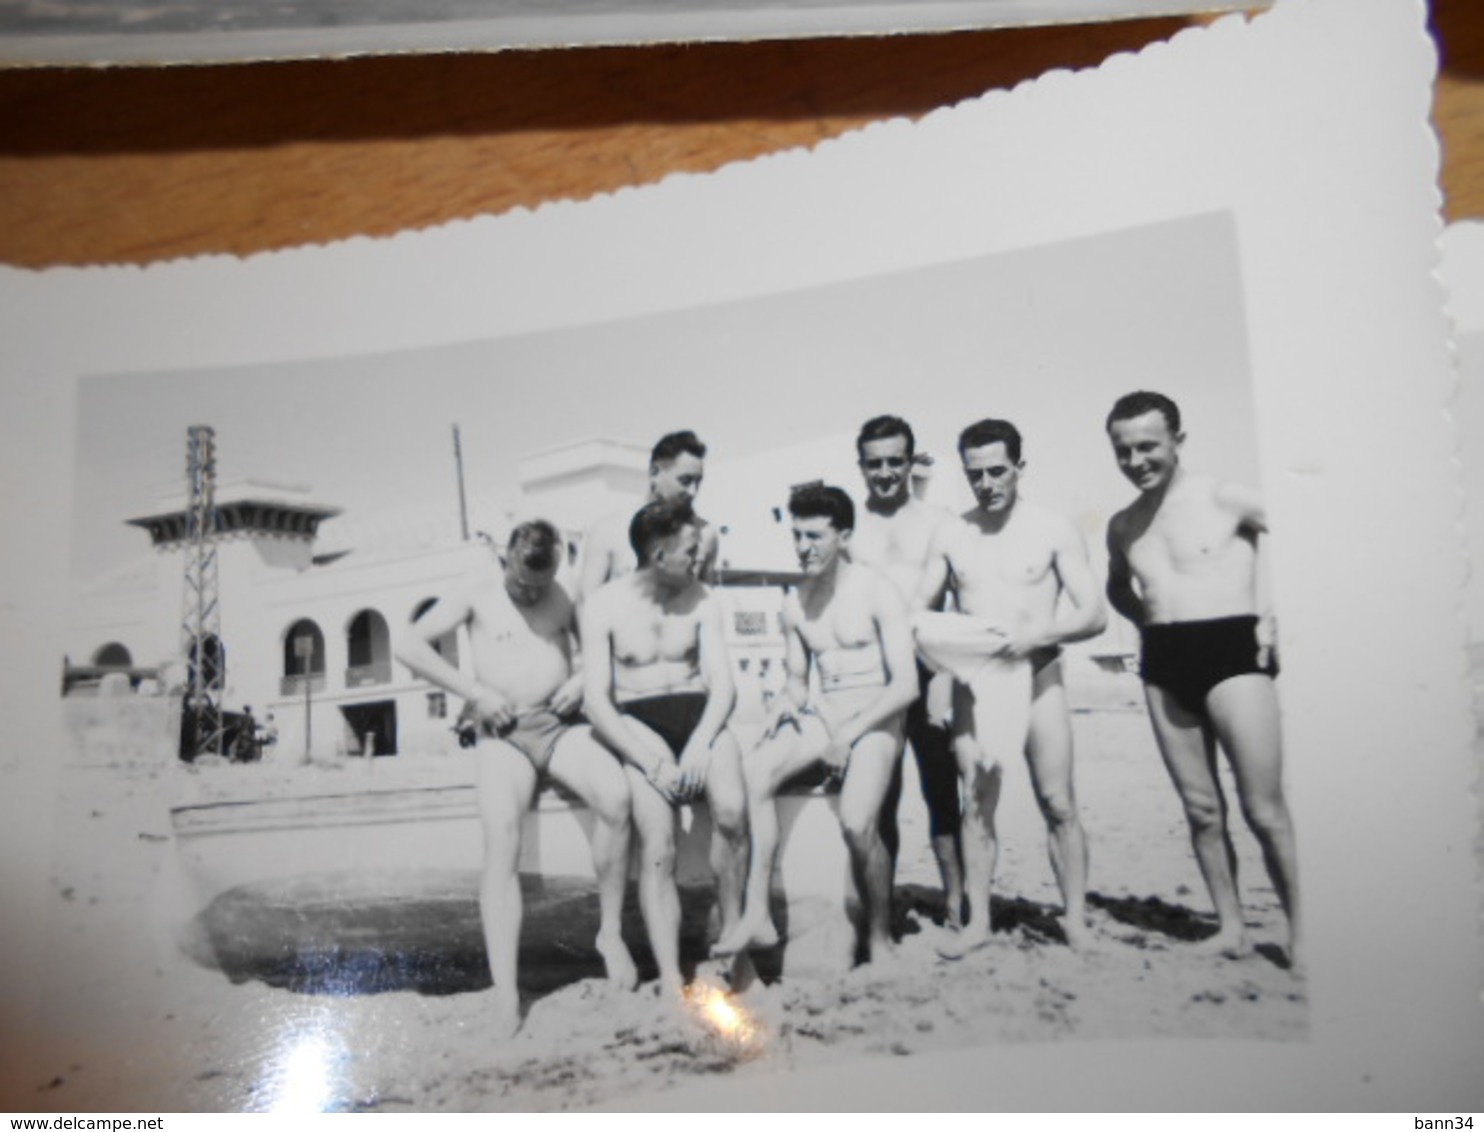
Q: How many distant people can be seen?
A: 2